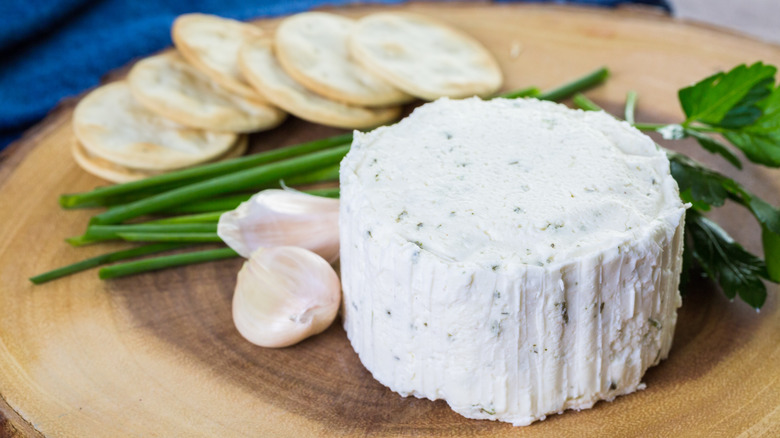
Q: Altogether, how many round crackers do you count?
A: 7